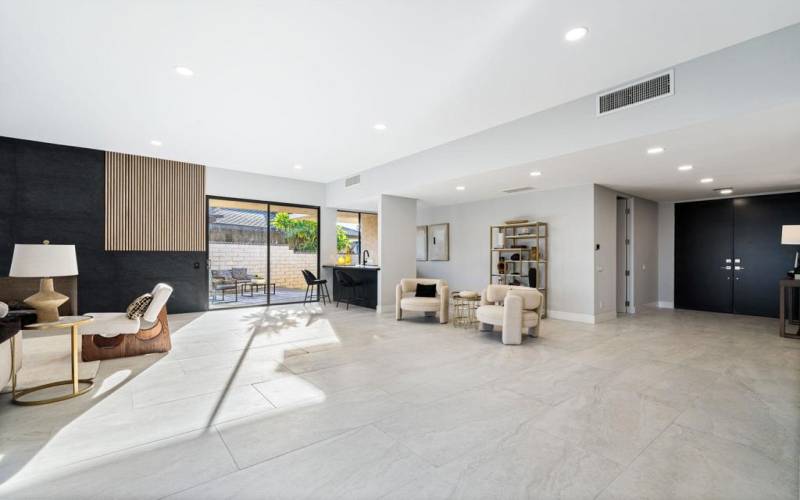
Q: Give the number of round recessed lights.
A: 11